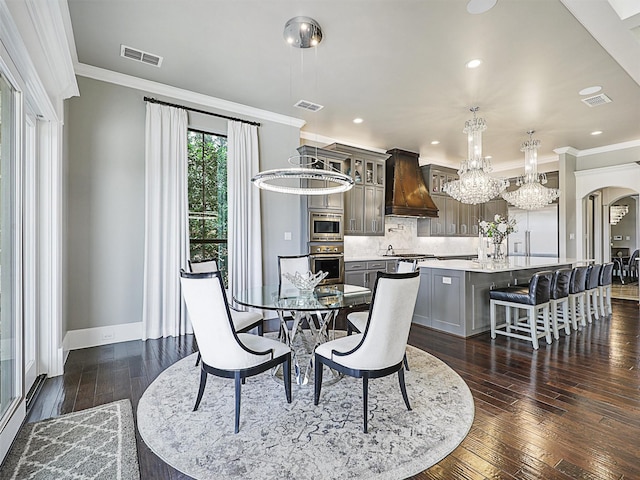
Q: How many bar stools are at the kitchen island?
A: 5